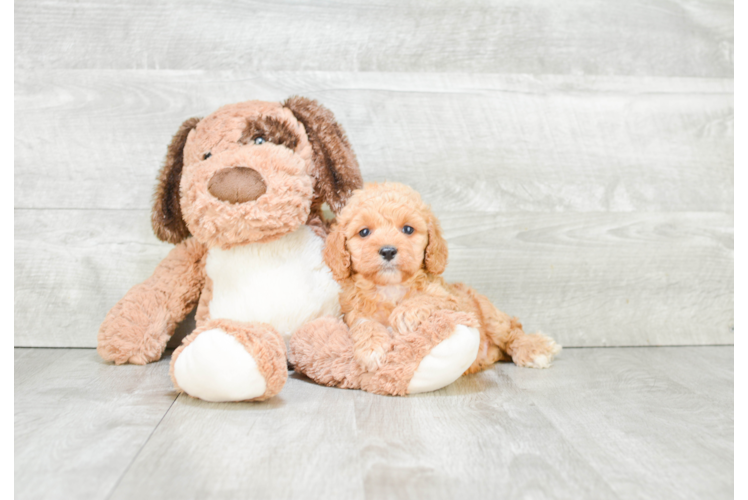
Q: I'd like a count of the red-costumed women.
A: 0